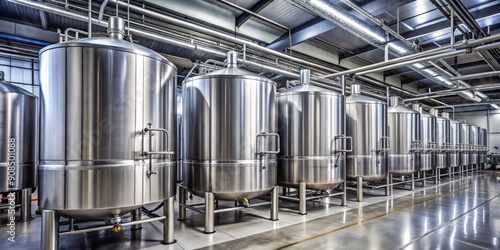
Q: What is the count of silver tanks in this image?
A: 12